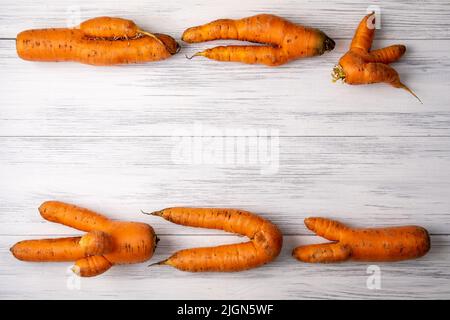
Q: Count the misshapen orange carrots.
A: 6